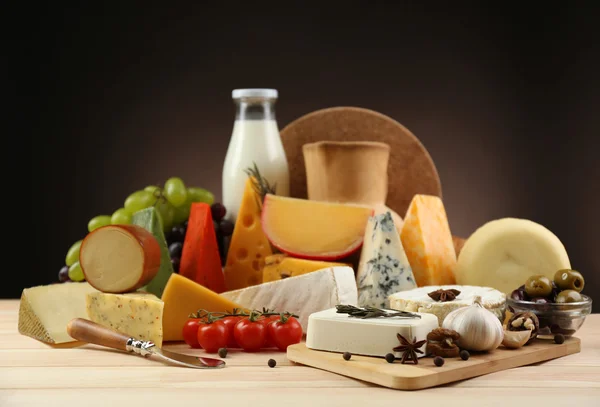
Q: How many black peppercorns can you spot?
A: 7